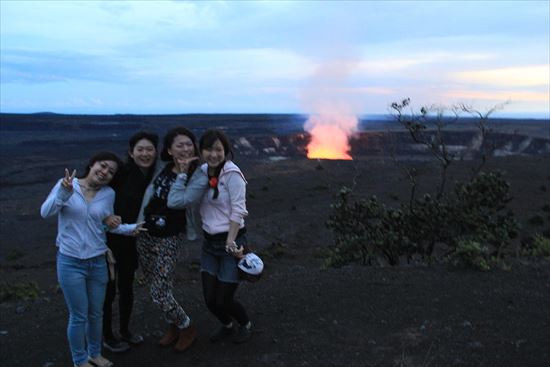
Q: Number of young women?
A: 4